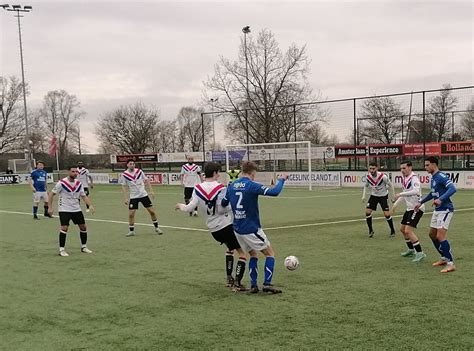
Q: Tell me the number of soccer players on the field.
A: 11